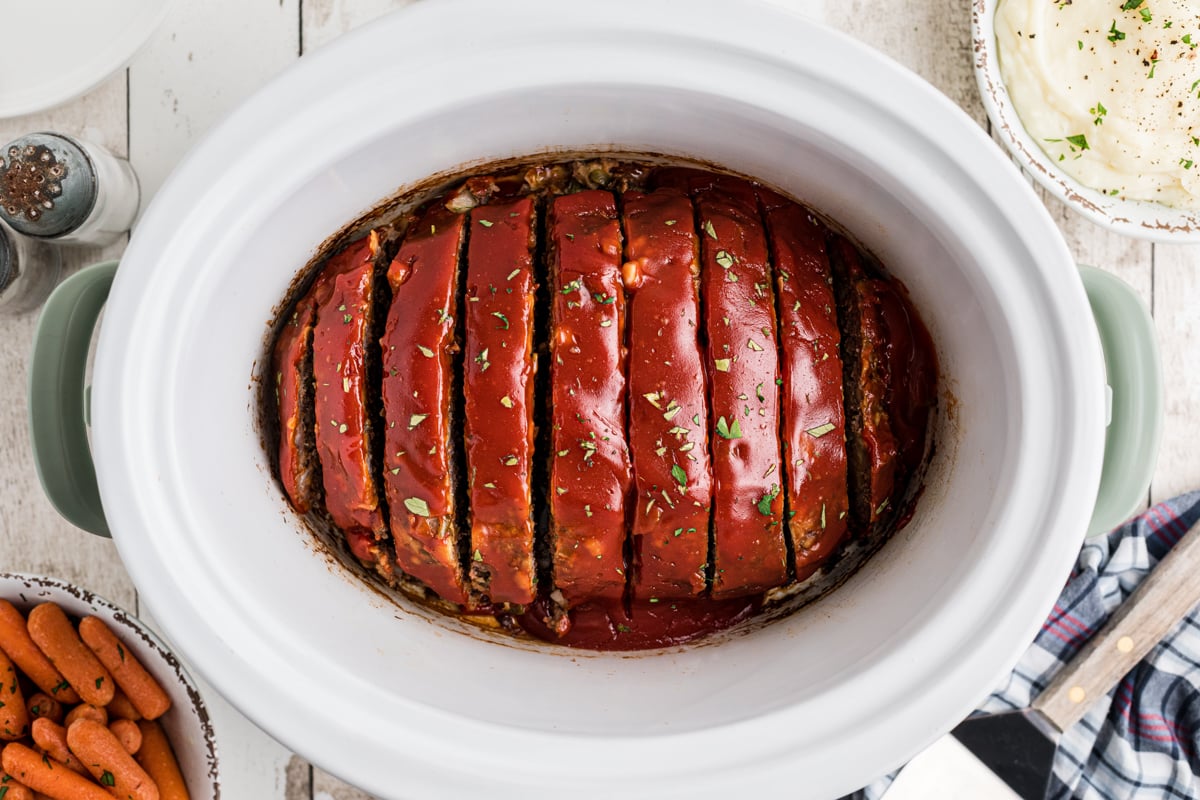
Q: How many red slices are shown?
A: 9